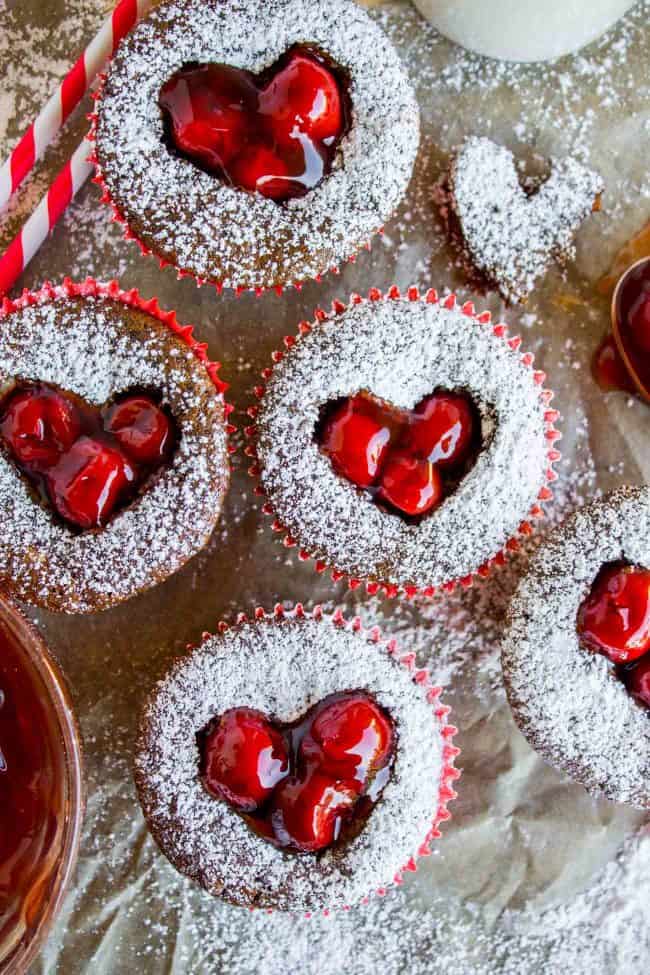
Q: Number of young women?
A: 0